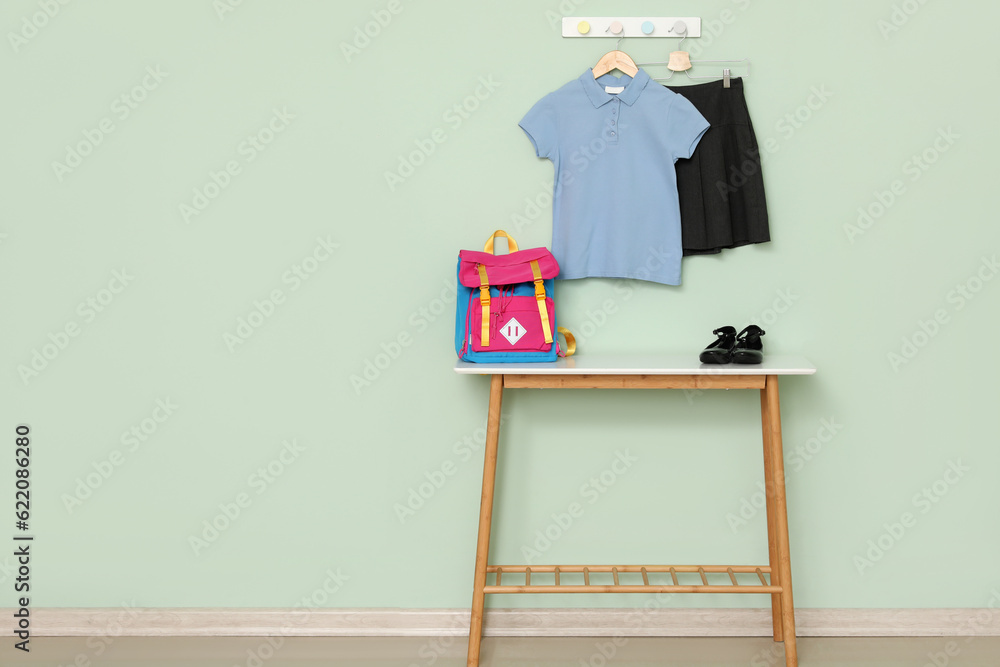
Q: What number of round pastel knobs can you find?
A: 4